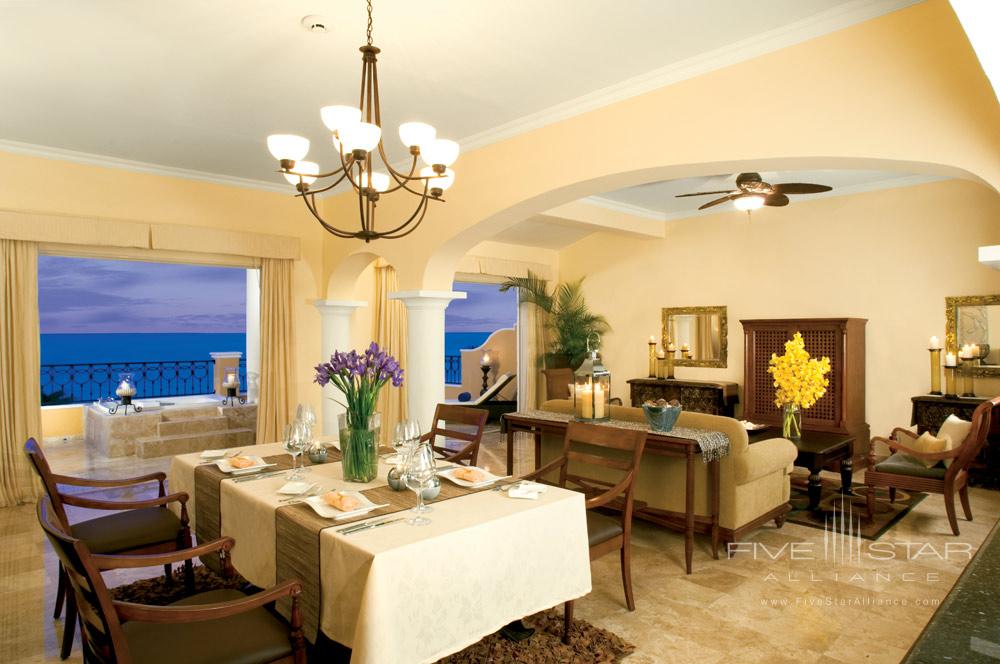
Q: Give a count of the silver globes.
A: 3